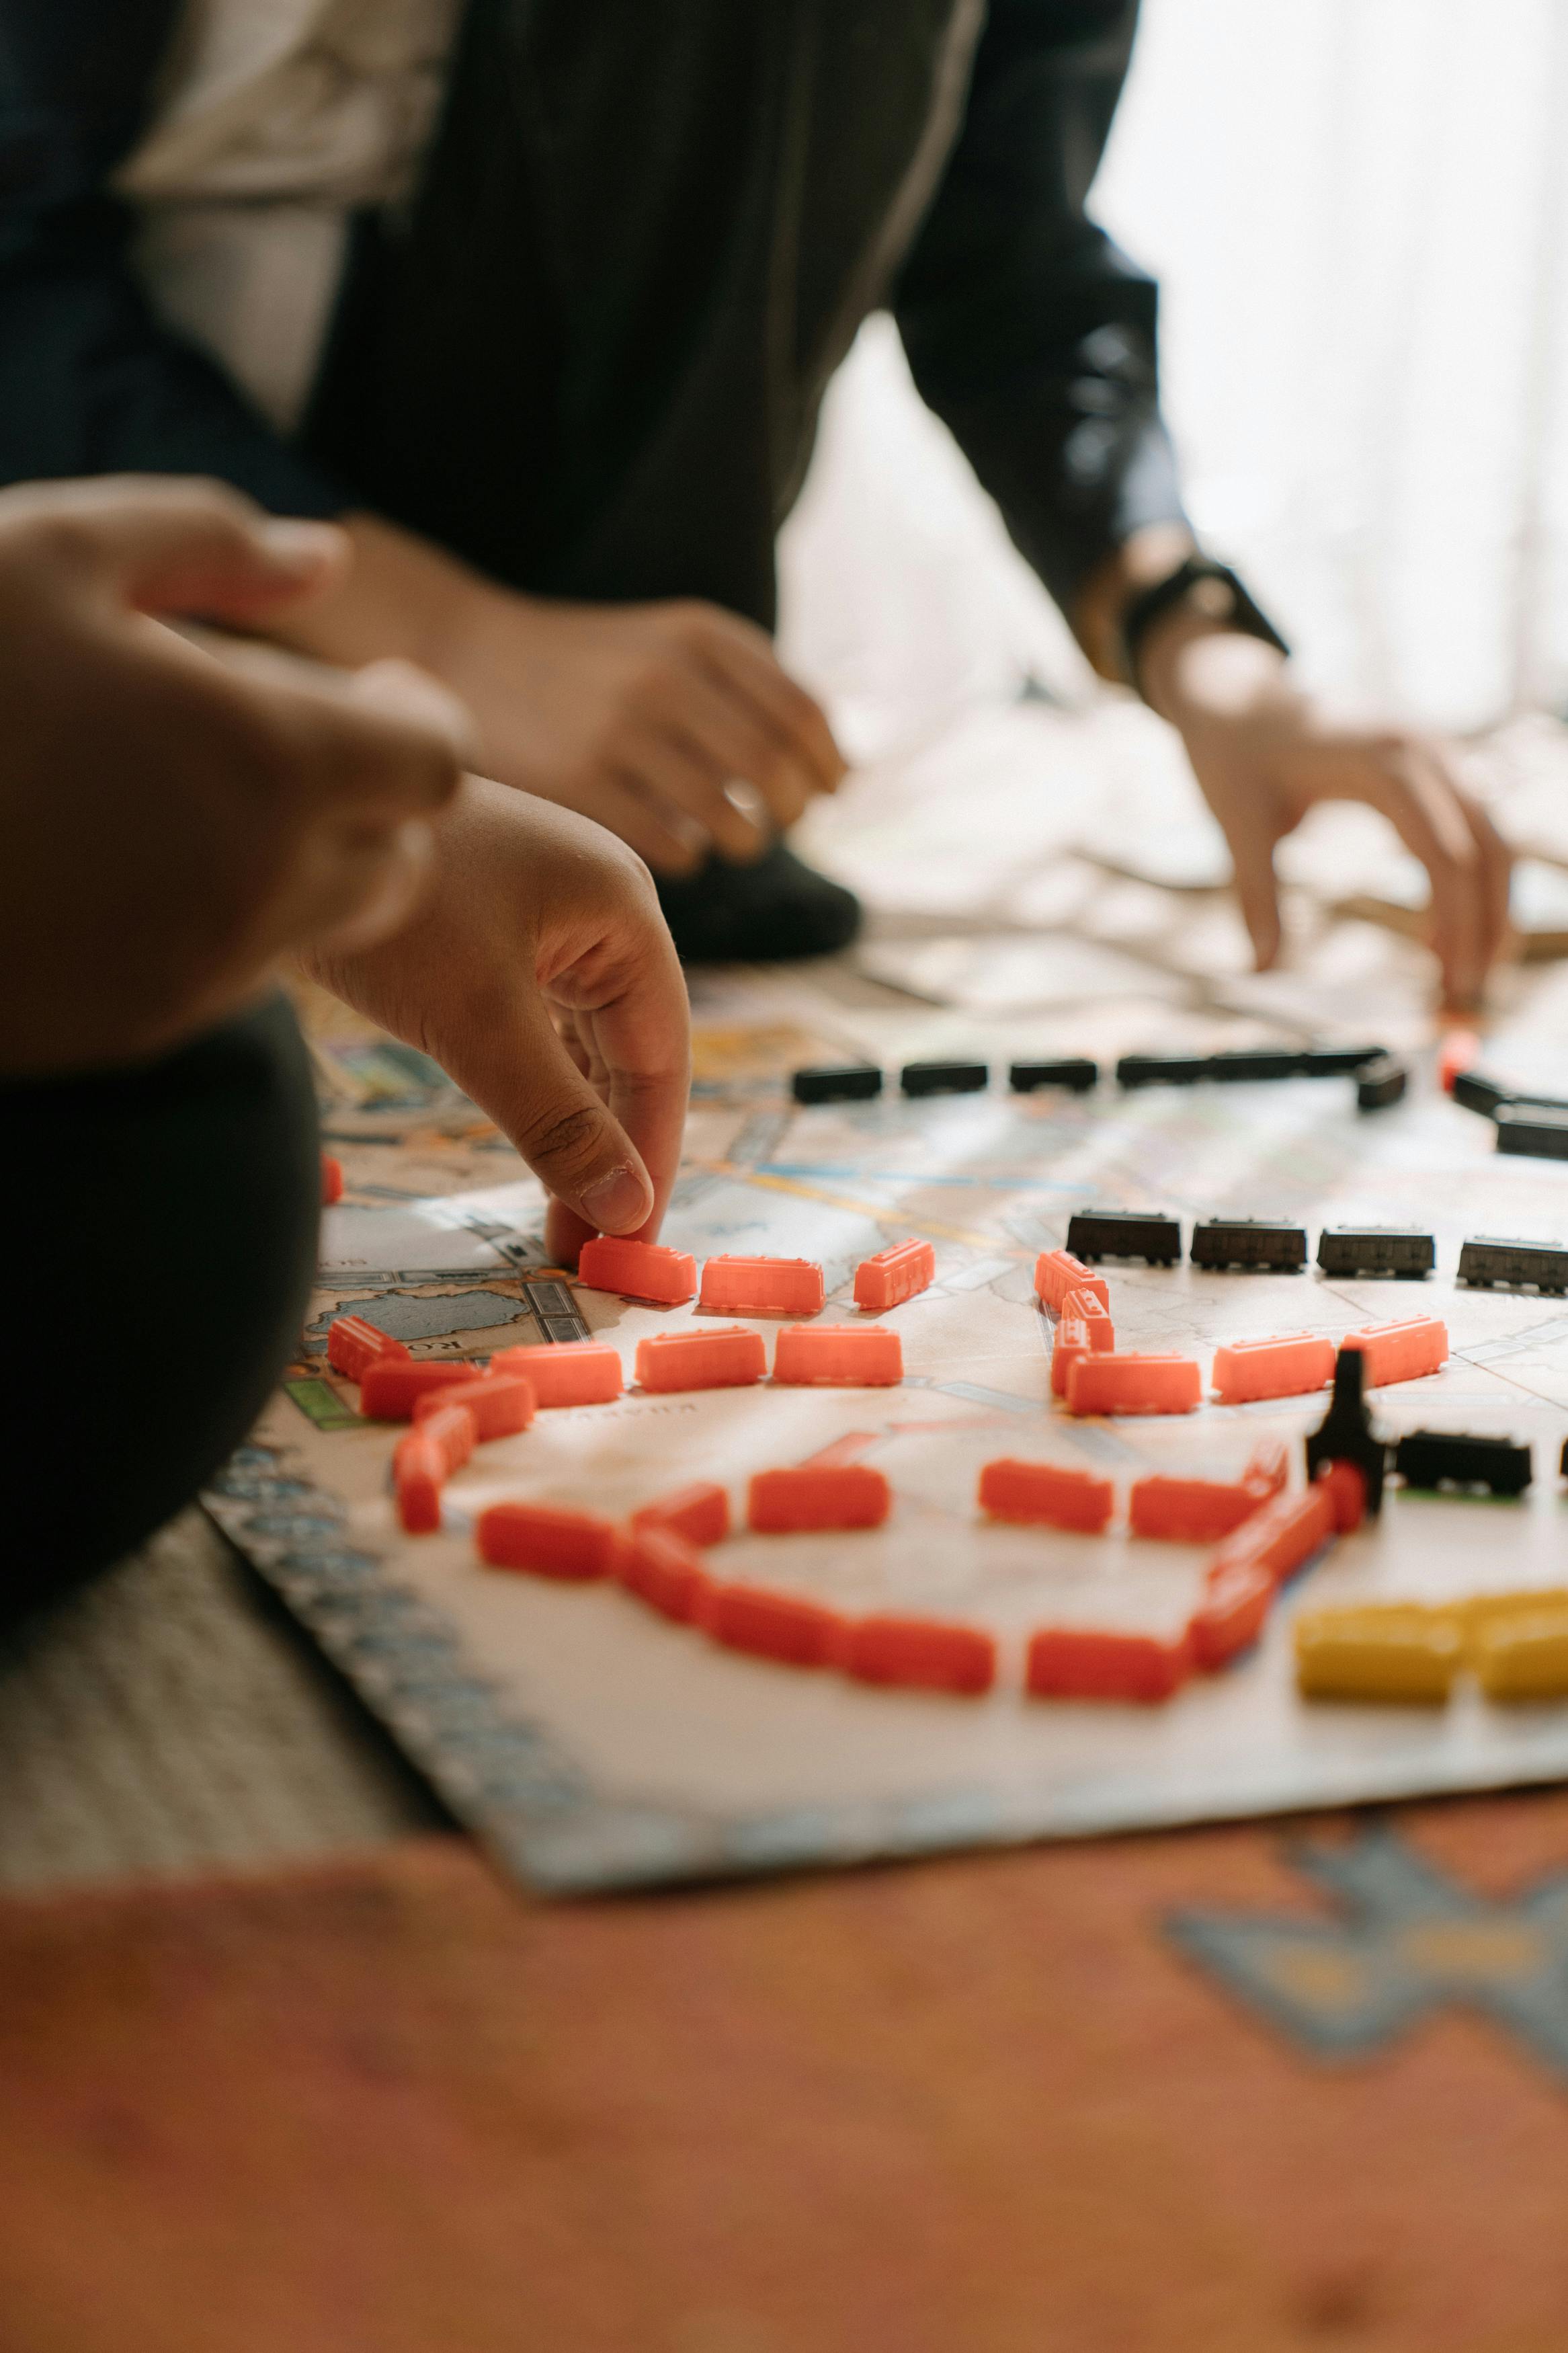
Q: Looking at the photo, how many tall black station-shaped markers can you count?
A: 1